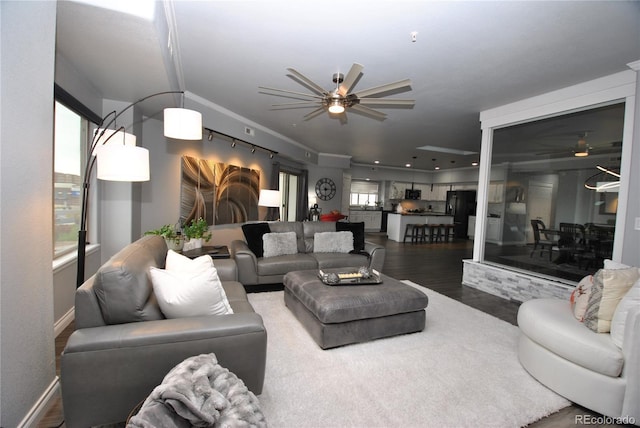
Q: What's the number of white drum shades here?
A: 4